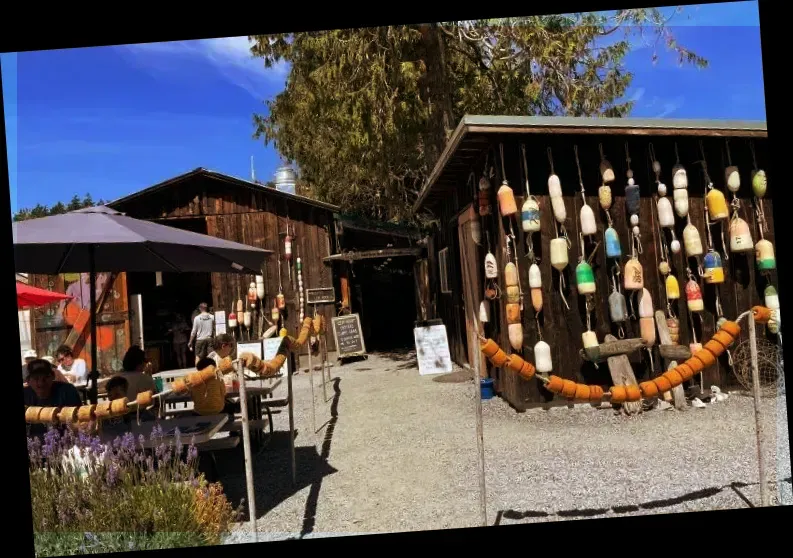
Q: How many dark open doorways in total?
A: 2